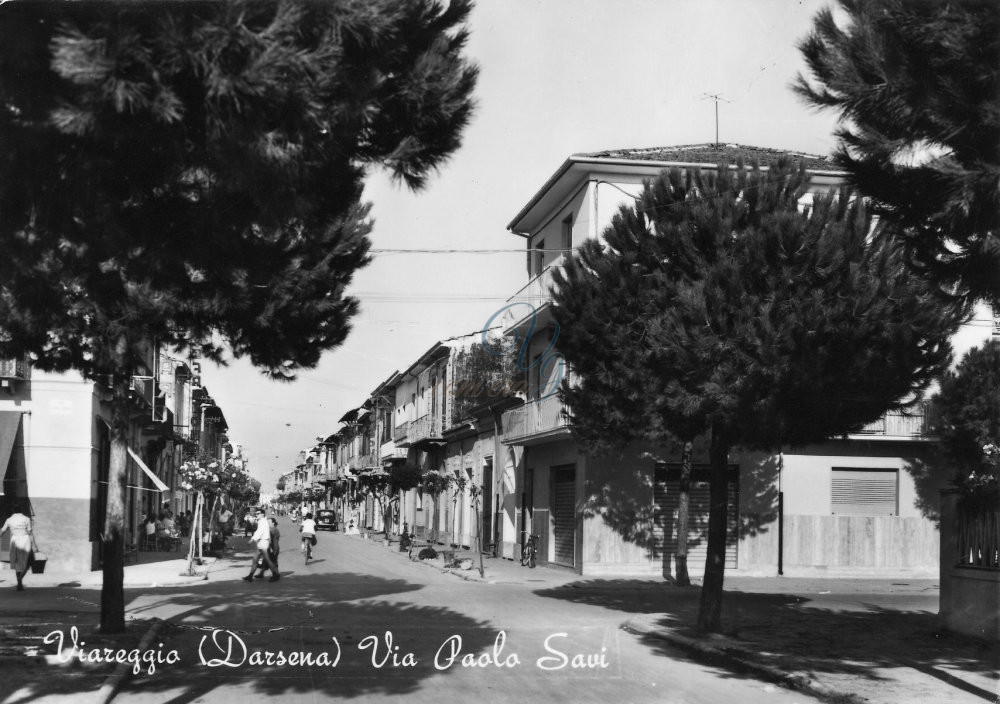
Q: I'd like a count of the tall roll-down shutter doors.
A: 2